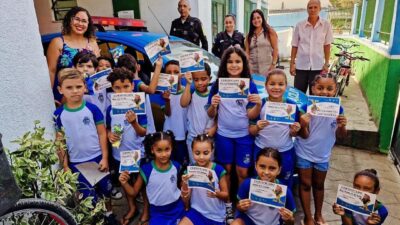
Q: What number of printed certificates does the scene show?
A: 12